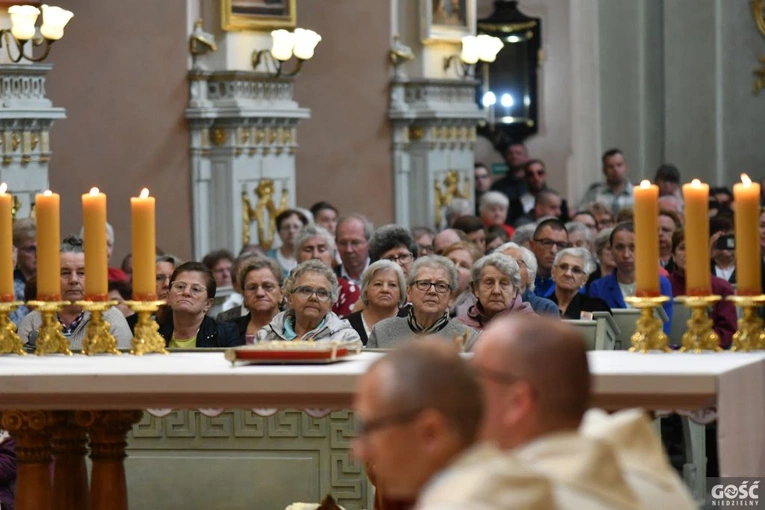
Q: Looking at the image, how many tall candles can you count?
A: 7